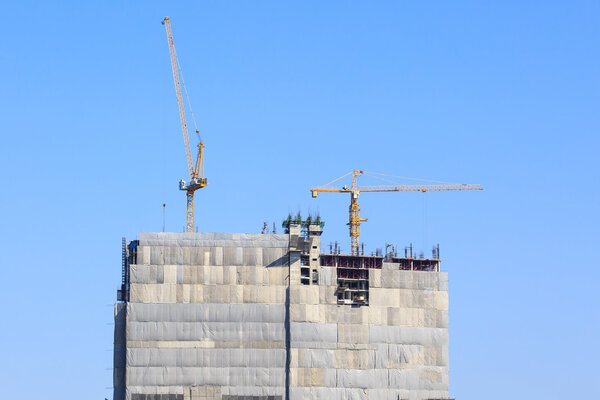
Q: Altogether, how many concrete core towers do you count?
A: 2